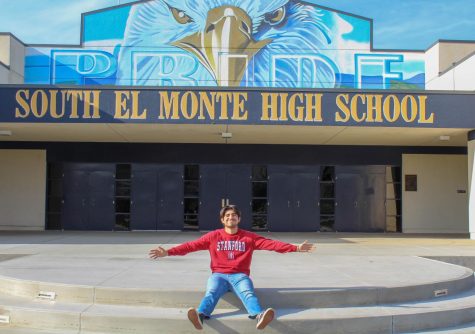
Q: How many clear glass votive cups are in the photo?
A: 0